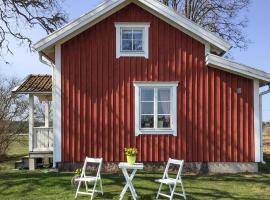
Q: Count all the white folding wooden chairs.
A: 2